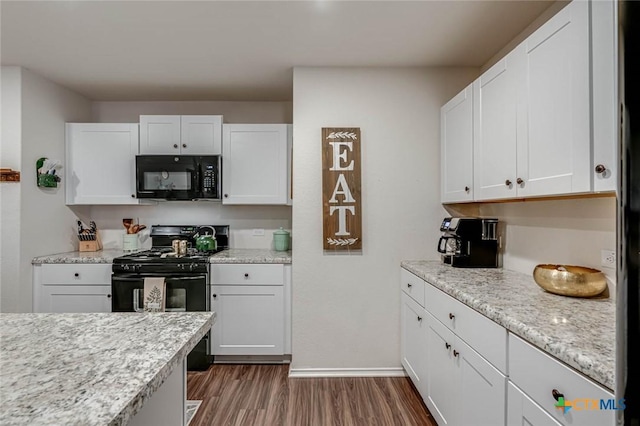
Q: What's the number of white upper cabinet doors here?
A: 8